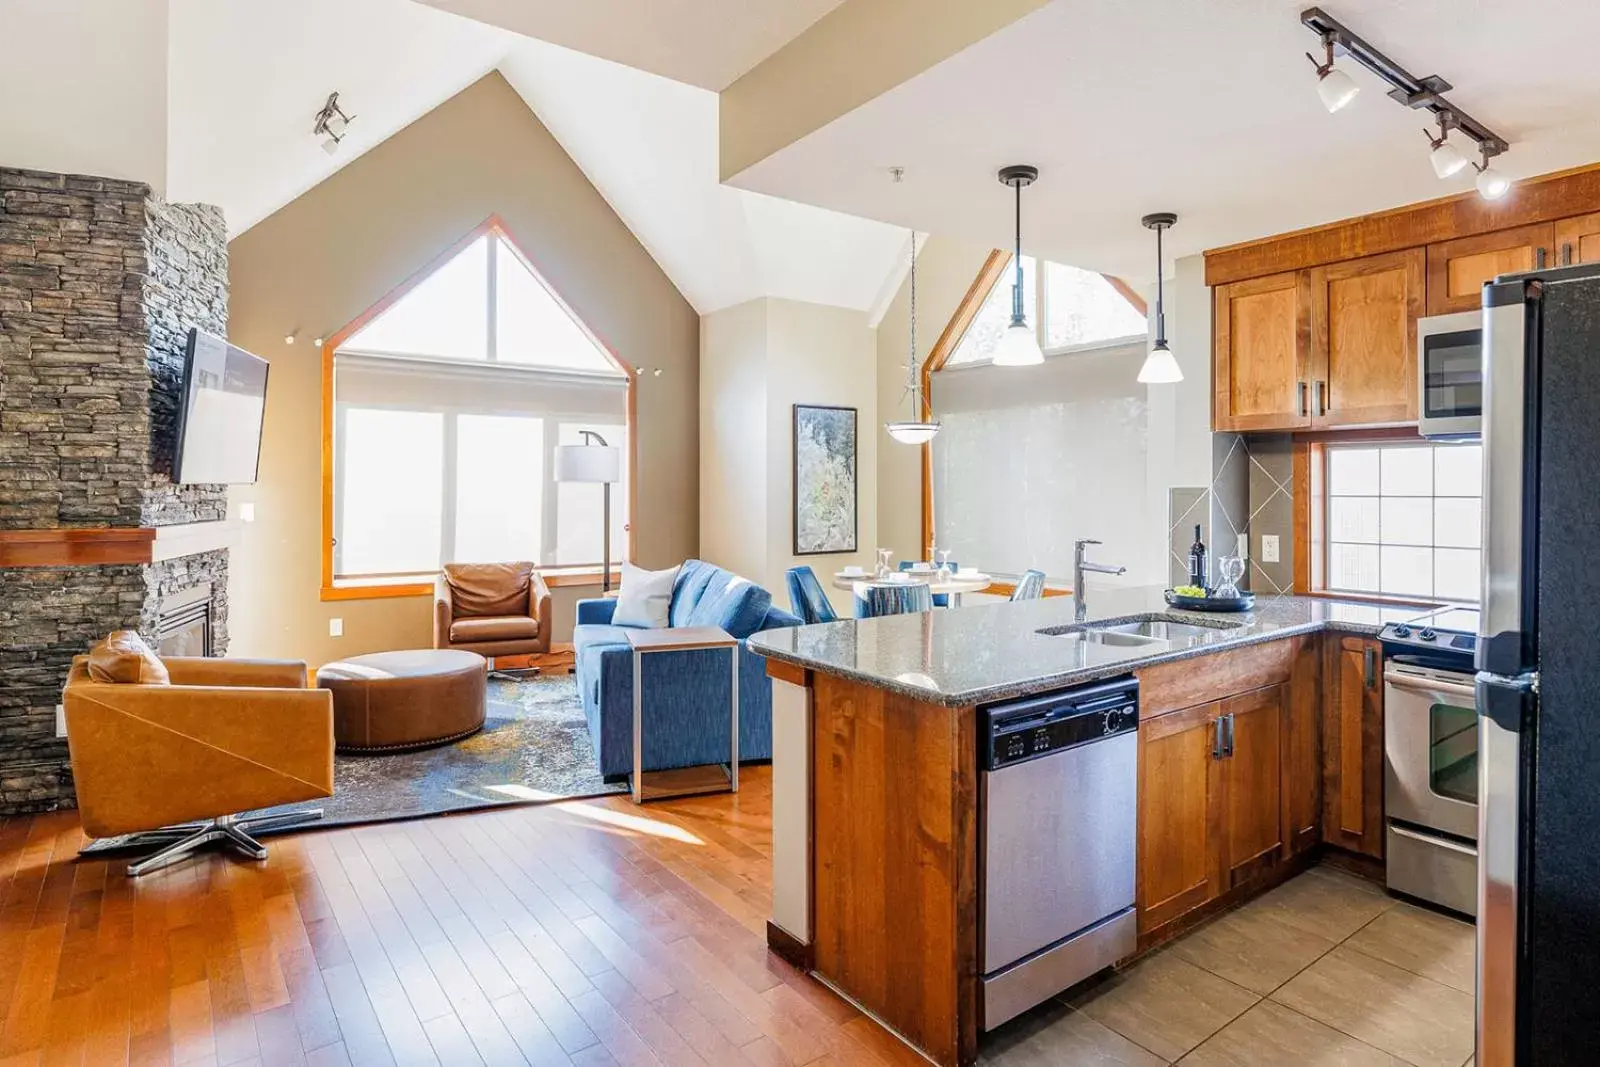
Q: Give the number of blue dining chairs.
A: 4